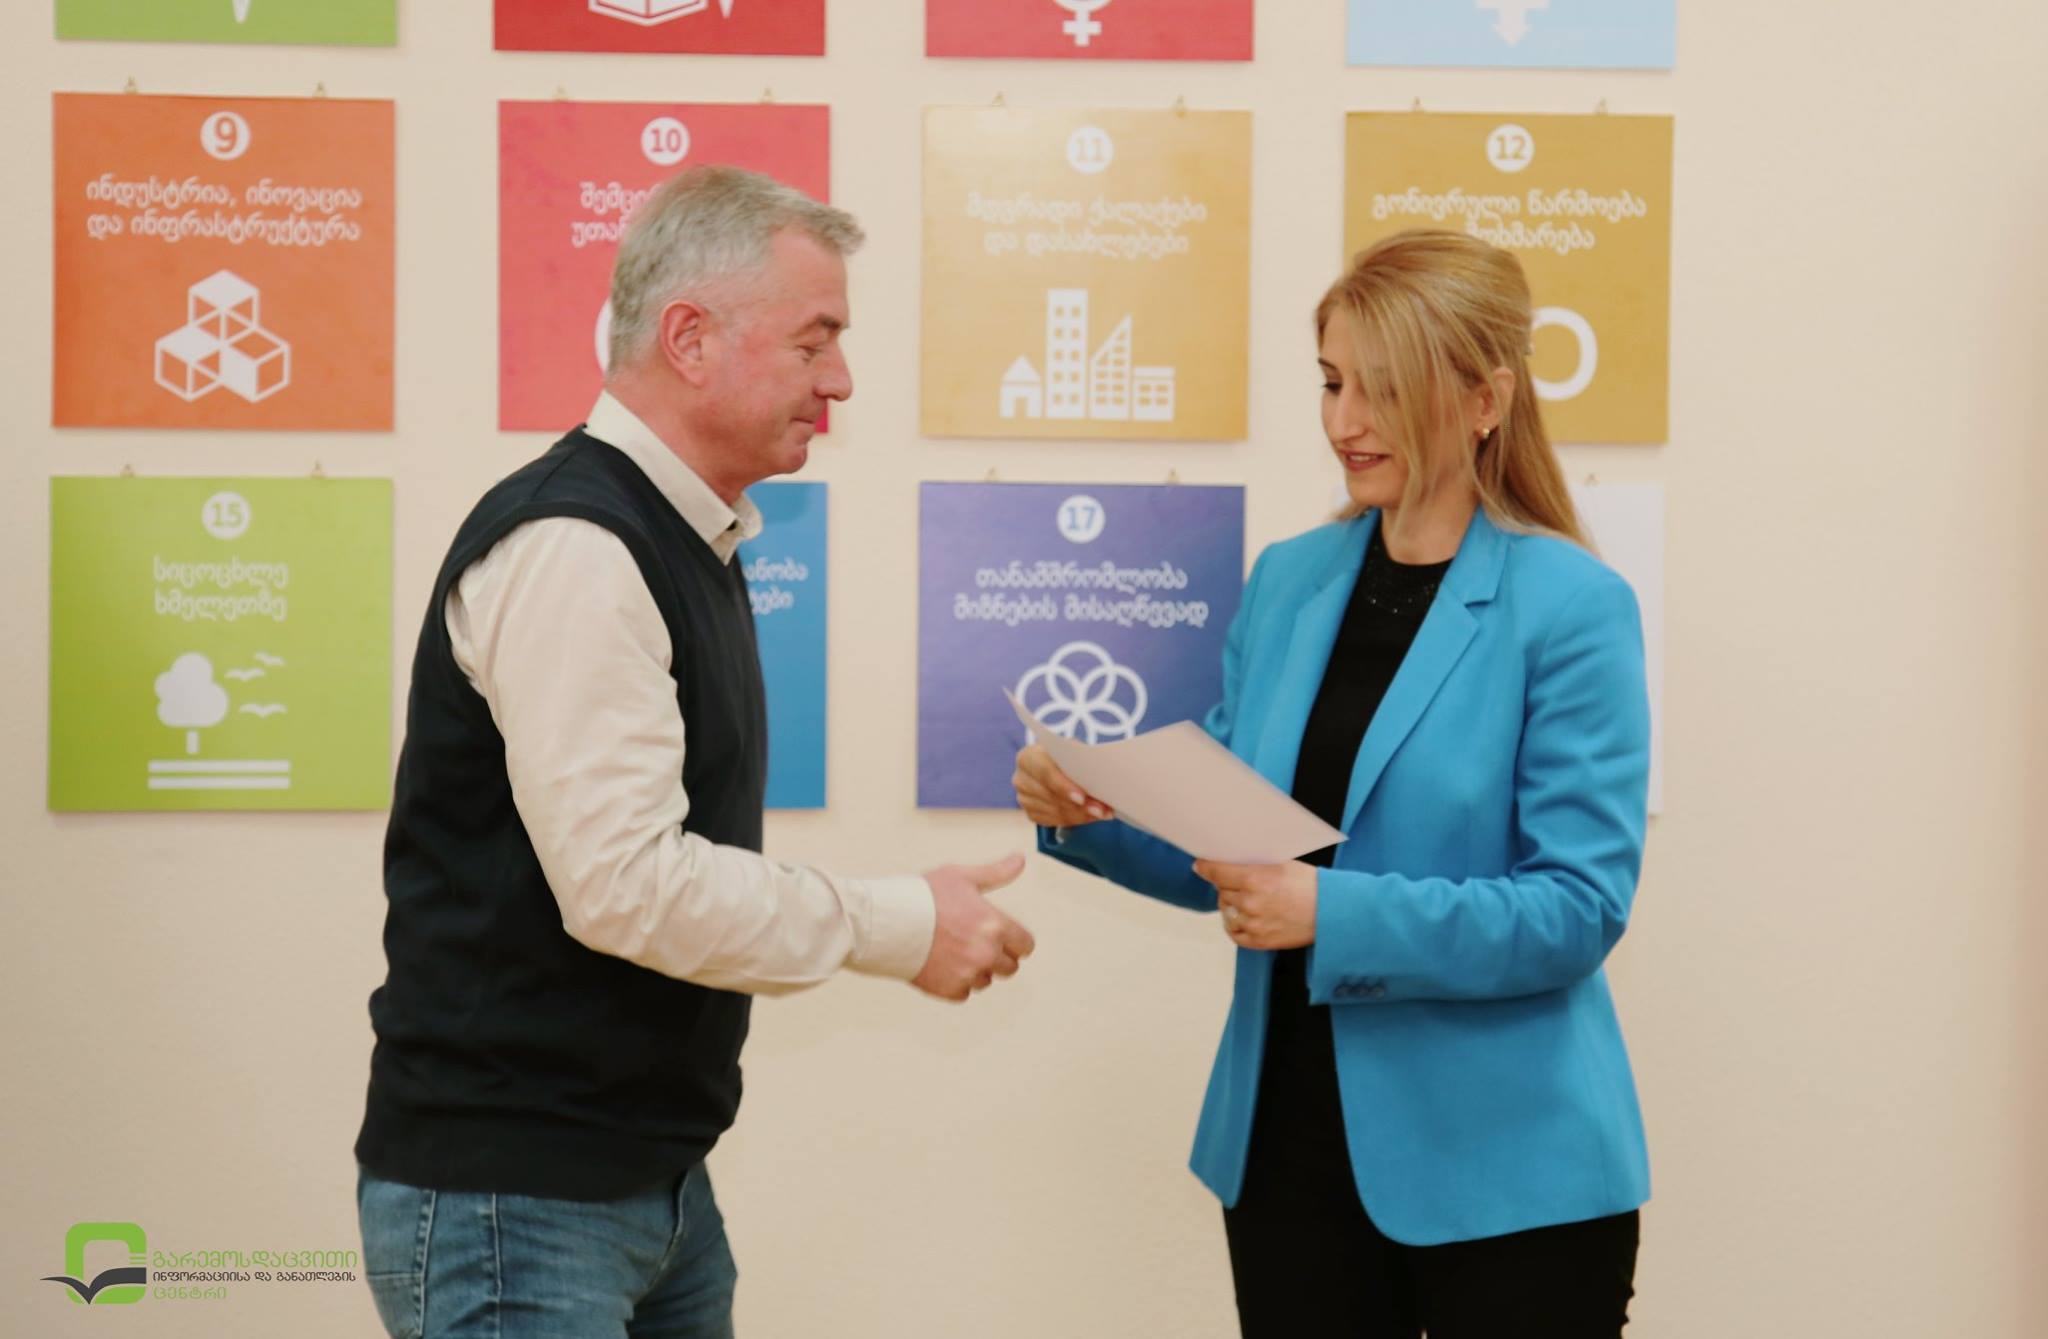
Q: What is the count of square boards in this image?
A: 12